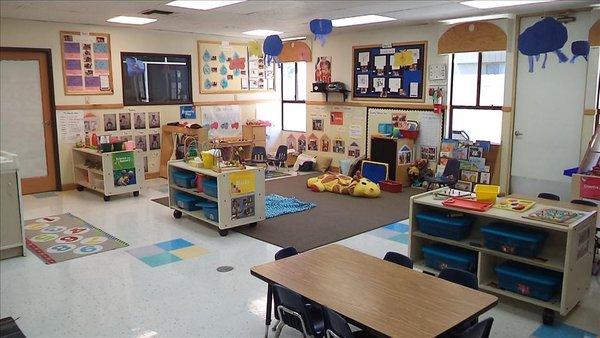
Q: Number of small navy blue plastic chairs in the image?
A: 11